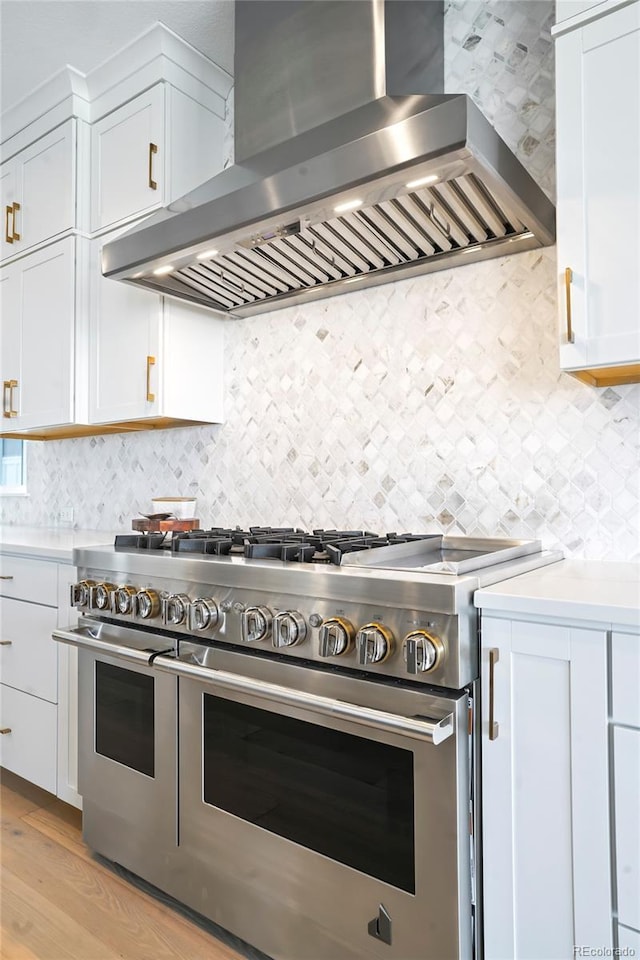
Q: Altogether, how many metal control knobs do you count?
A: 11